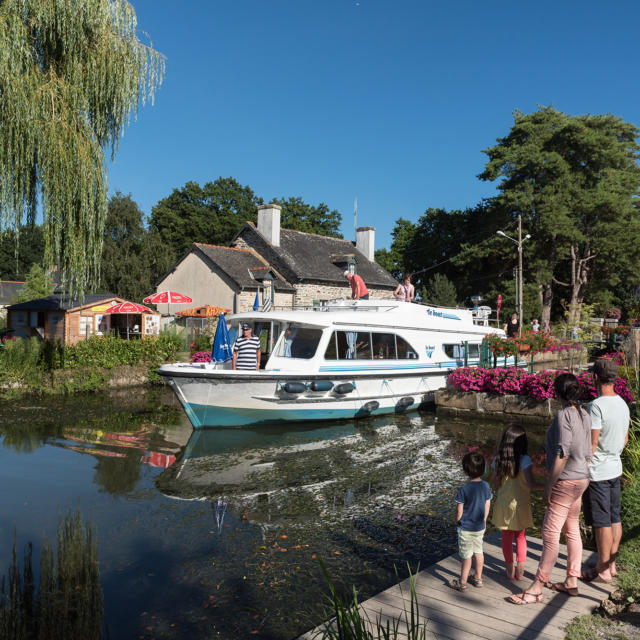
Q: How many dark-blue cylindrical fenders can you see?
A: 5